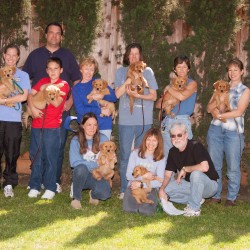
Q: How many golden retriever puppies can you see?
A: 8